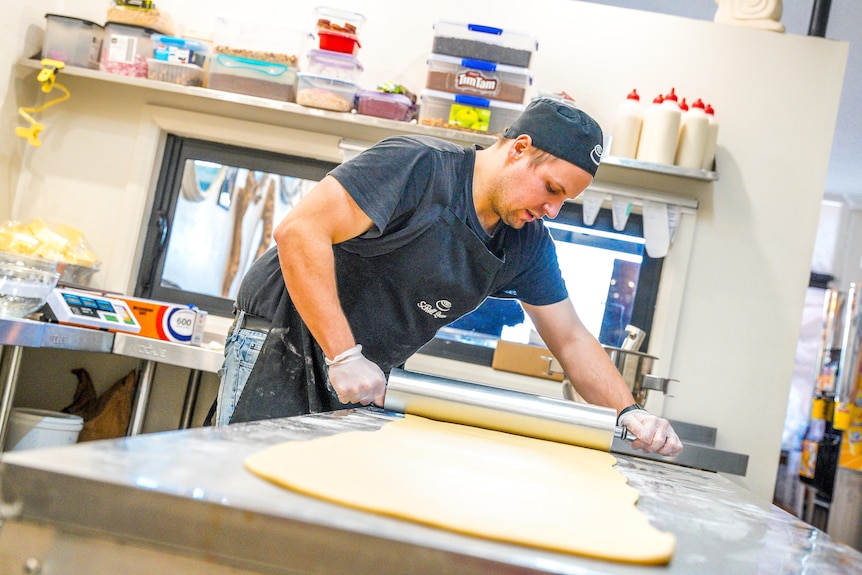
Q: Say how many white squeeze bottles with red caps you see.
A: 6